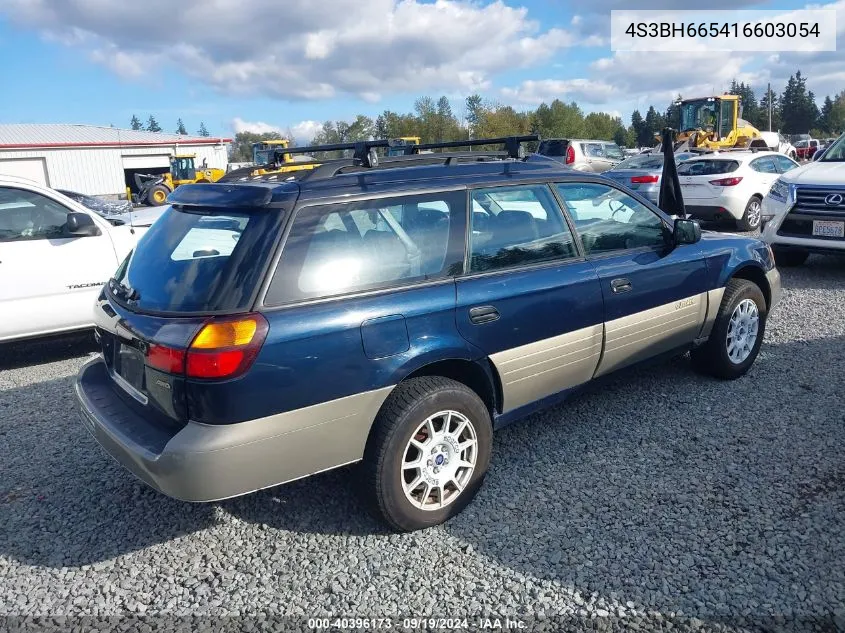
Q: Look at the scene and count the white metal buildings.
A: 1